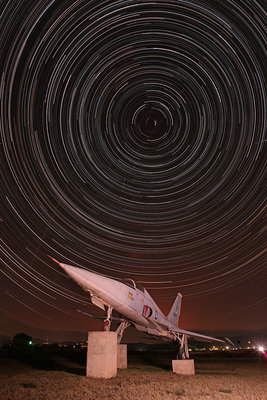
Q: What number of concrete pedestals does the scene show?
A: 3